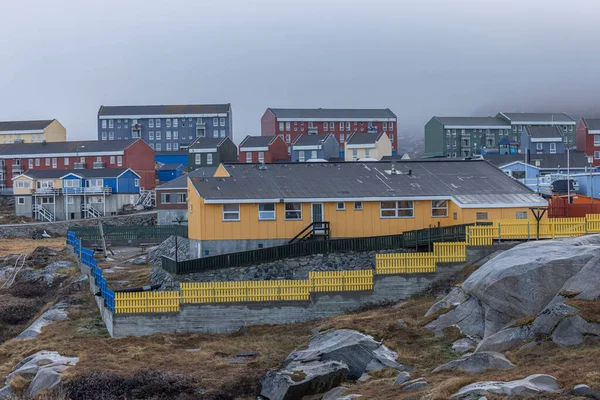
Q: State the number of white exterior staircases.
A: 3